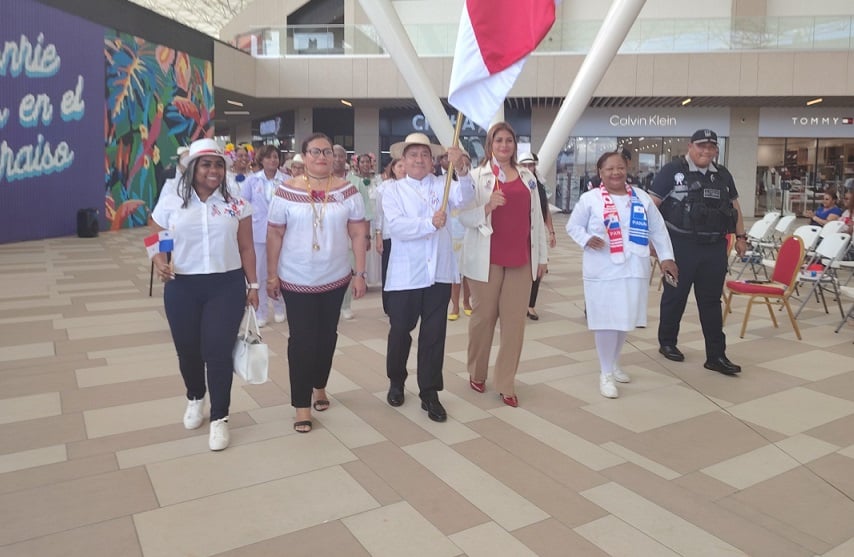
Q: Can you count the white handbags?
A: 1